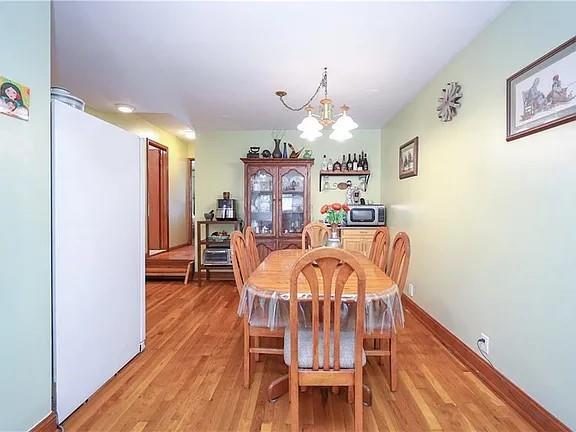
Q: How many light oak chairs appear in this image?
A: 6